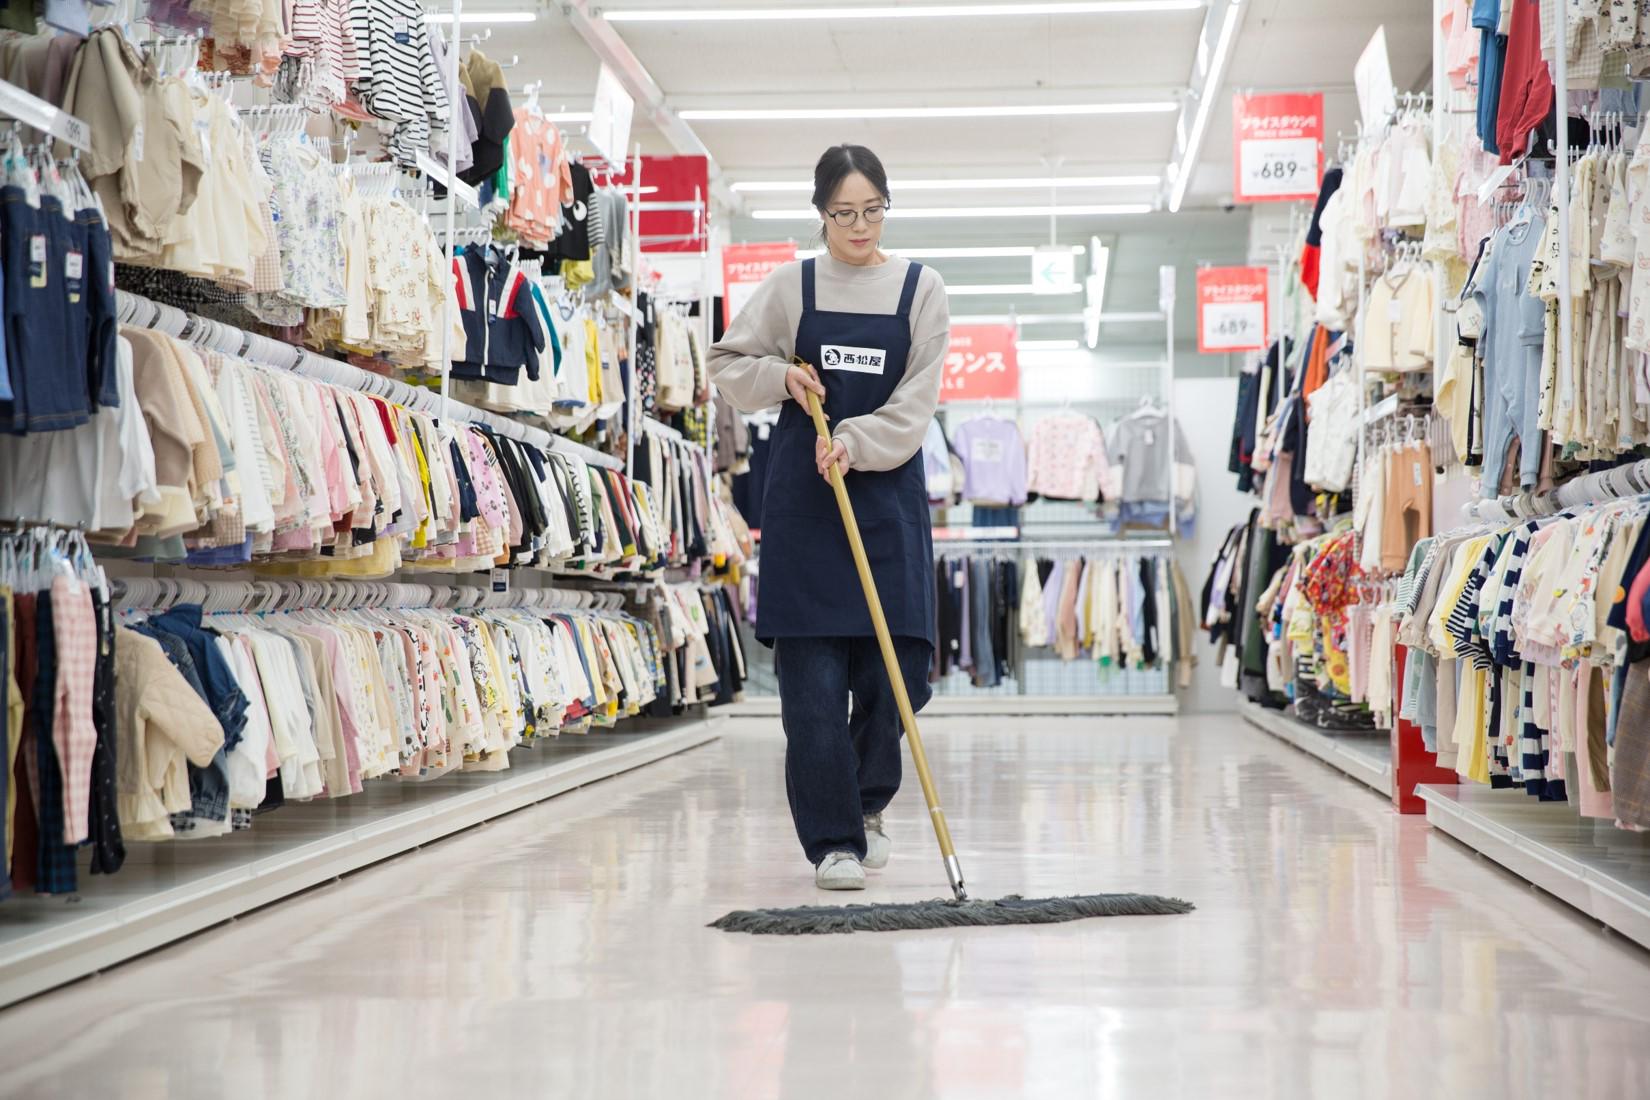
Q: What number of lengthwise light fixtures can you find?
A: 2